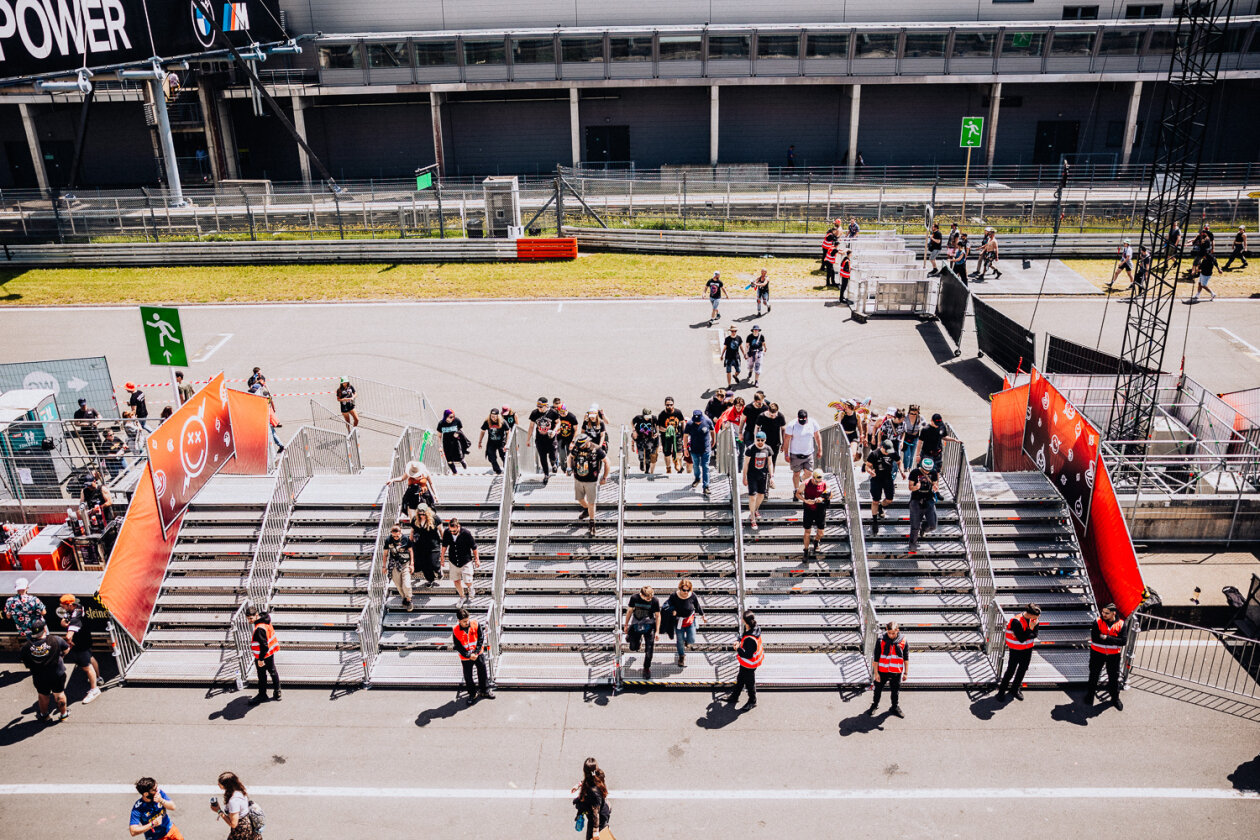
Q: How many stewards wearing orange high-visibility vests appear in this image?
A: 9